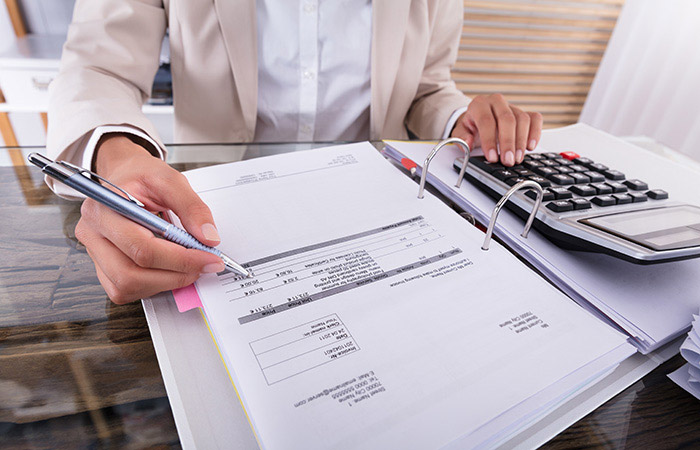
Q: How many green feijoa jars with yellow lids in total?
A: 0